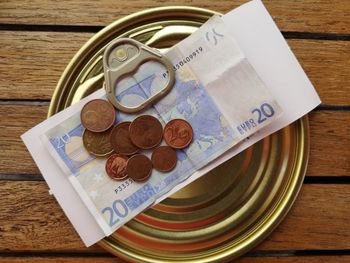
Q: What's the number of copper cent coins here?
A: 7